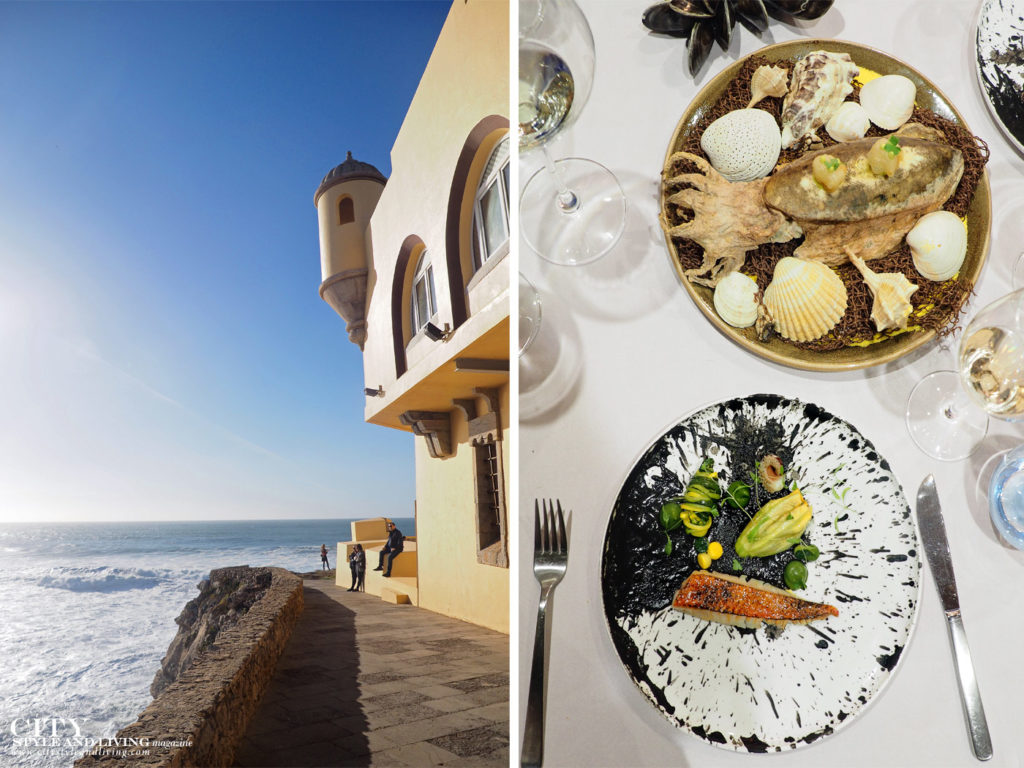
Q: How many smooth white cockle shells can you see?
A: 4